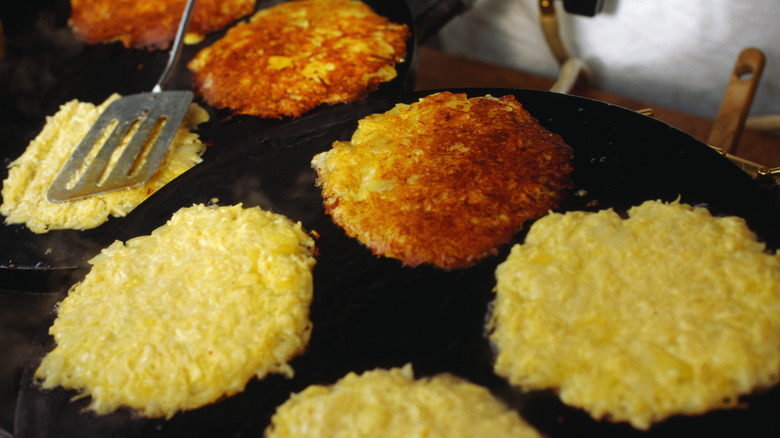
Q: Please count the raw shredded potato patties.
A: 4